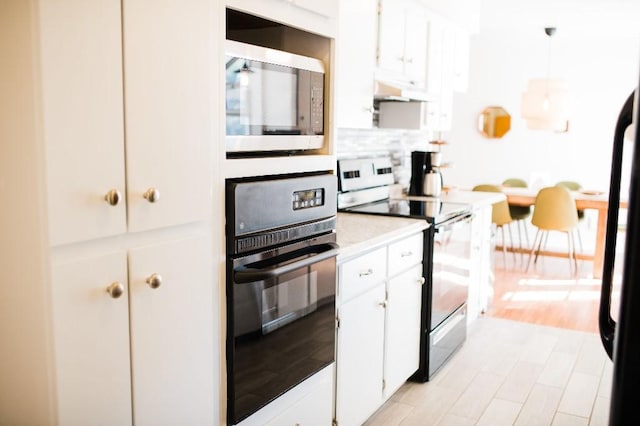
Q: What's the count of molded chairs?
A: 4